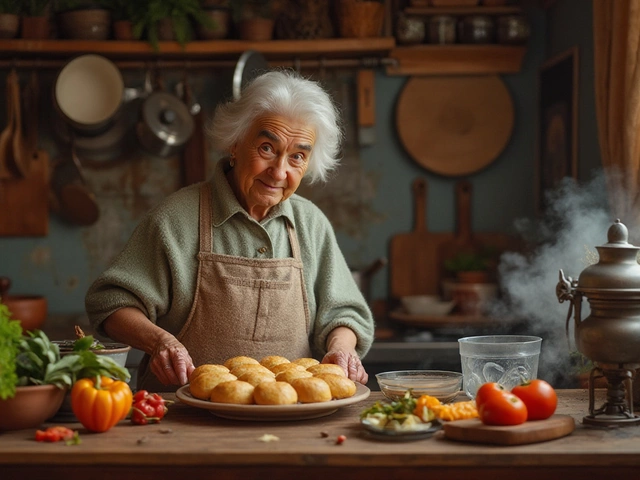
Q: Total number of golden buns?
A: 14